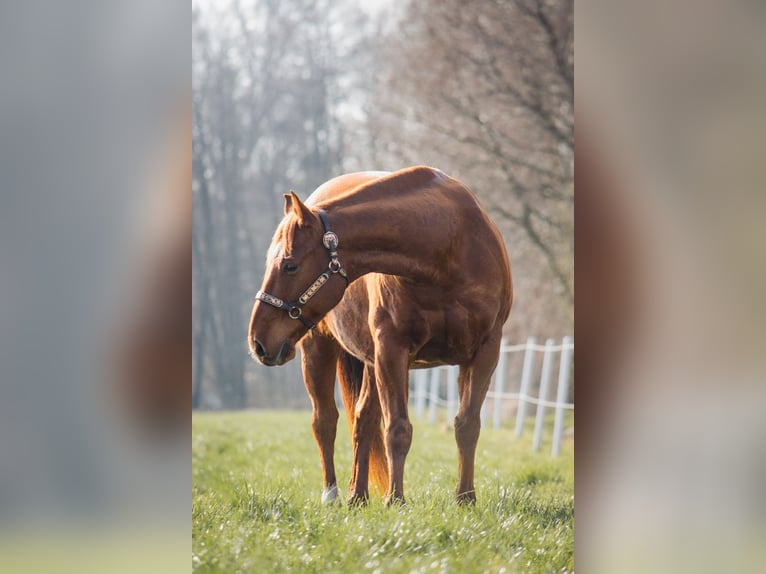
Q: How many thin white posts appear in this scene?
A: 8